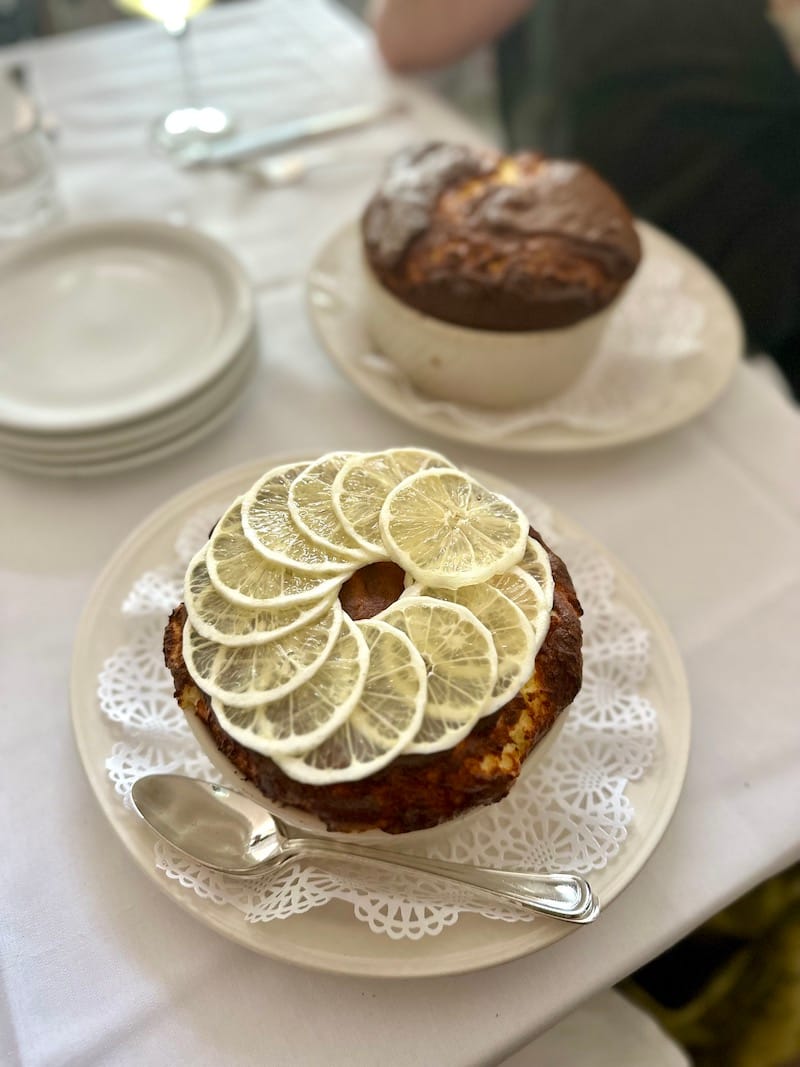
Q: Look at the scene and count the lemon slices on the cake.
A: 13